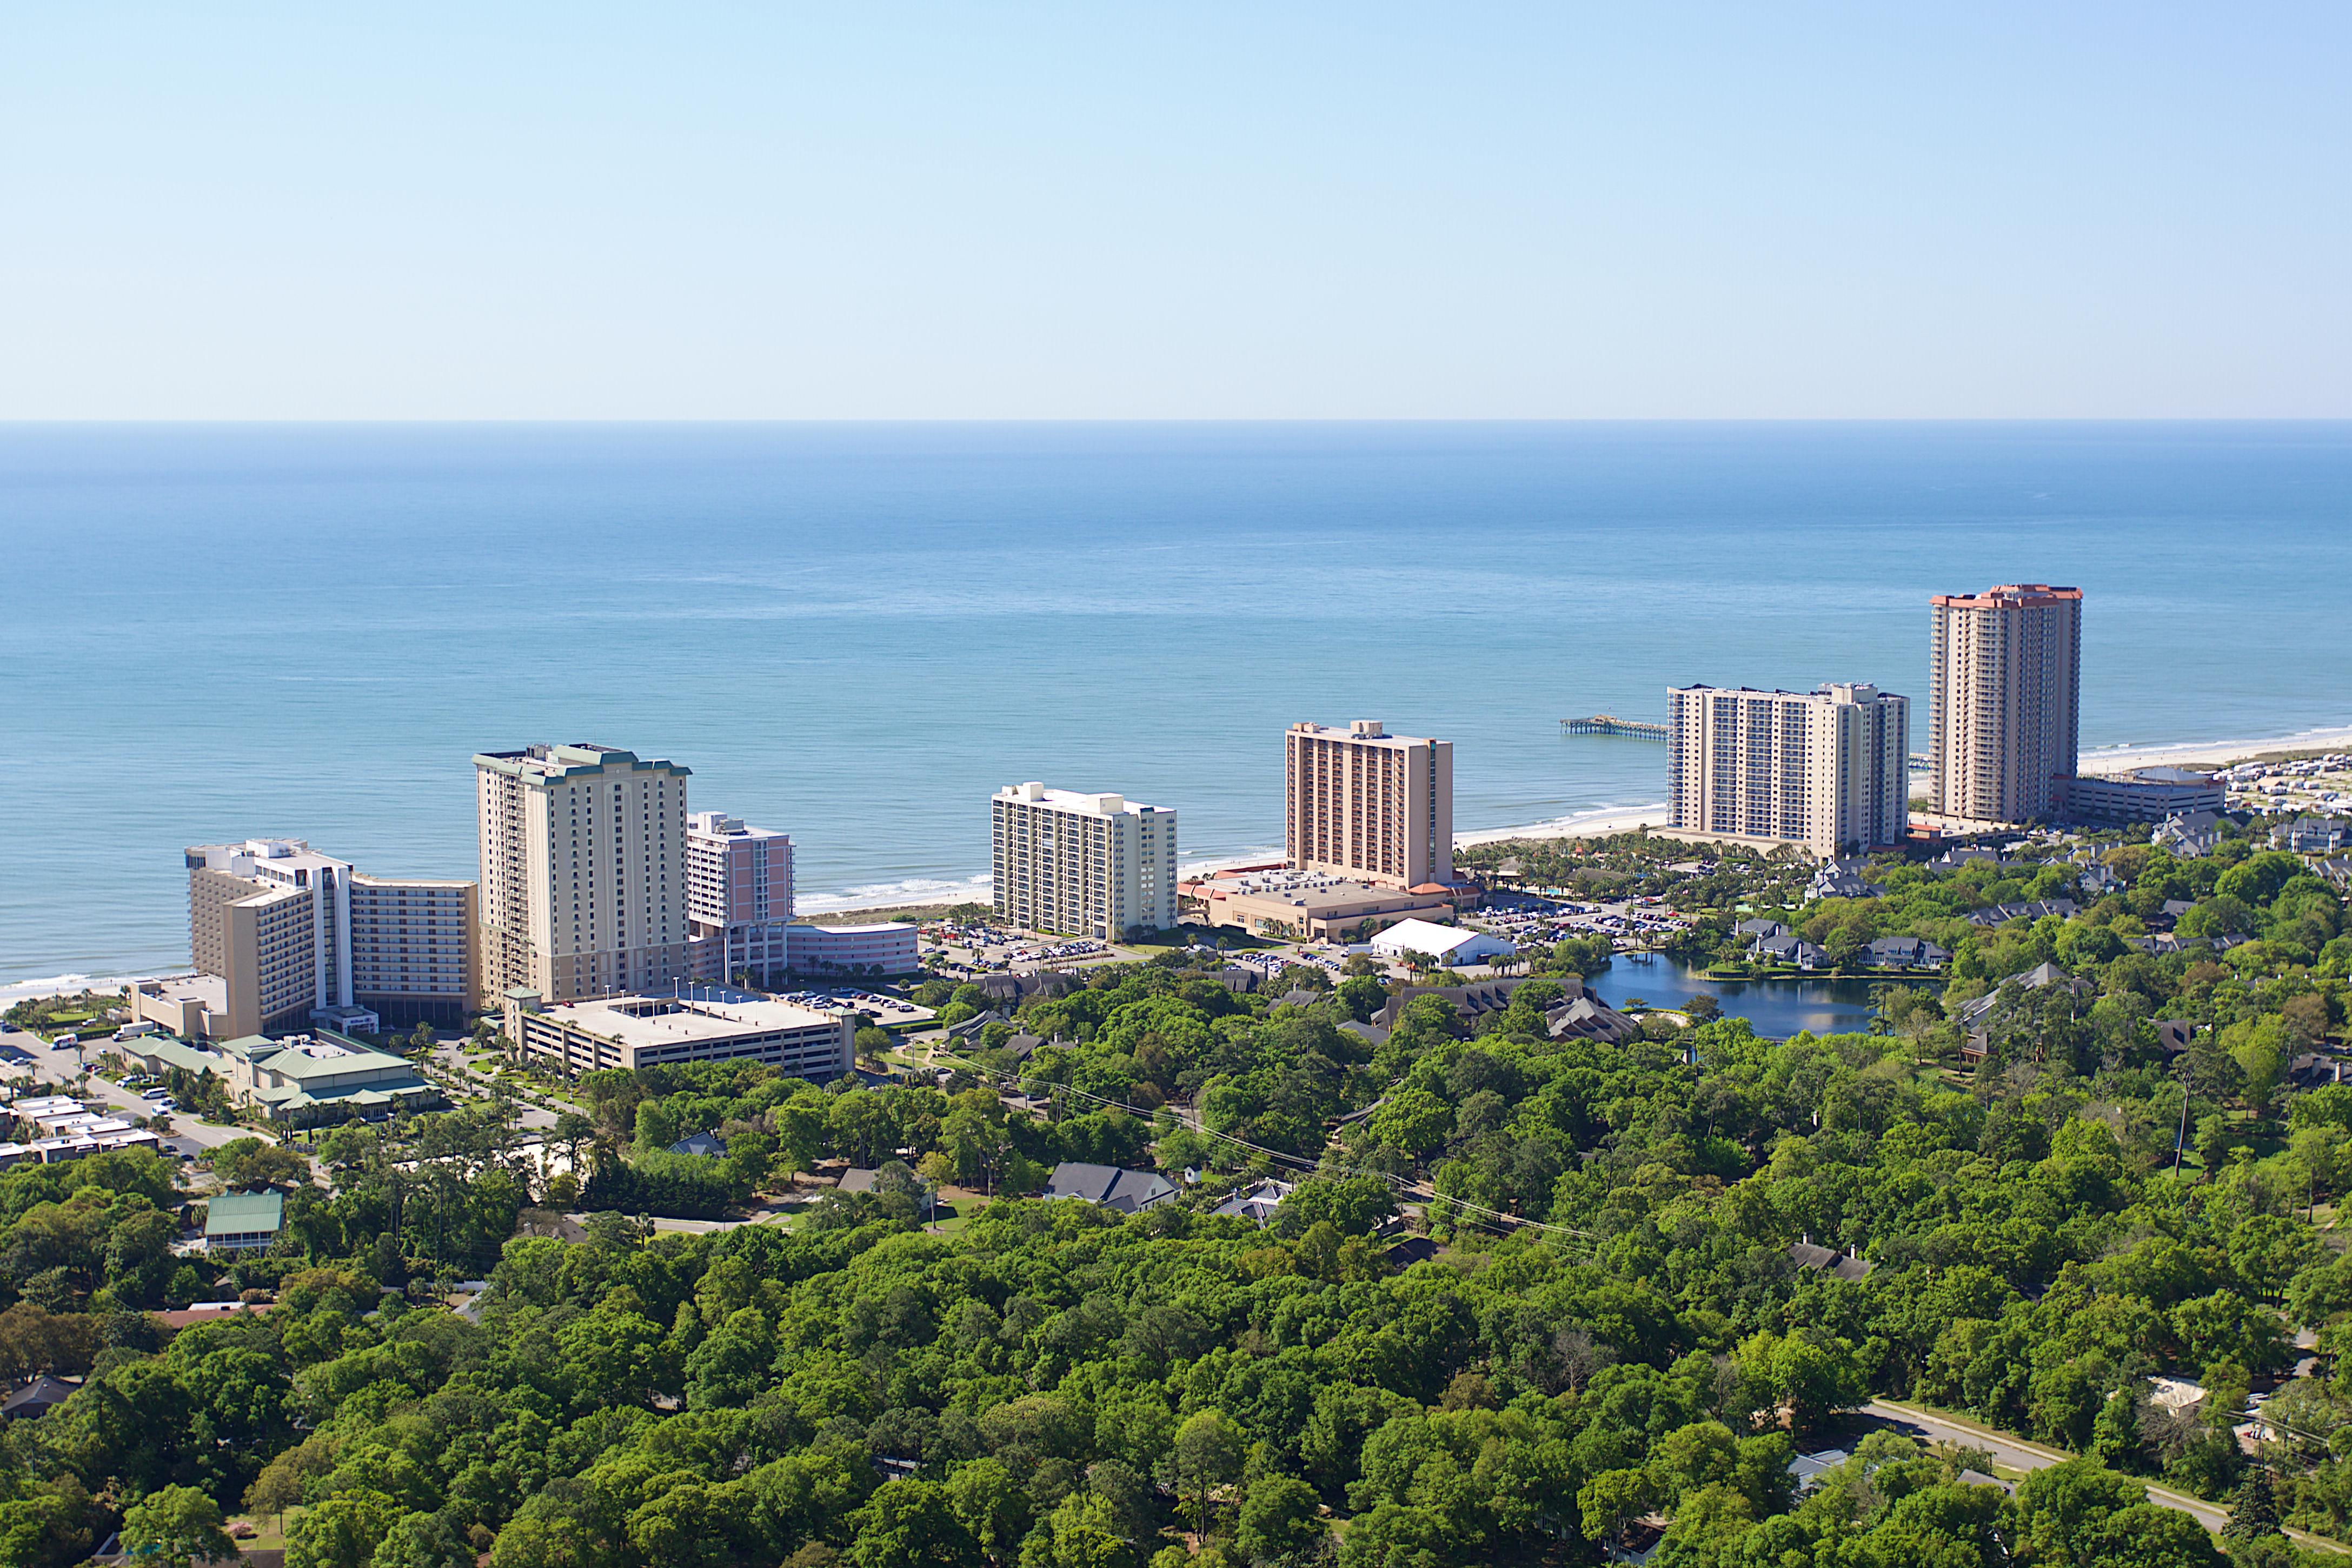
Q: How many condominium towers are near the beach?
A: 7